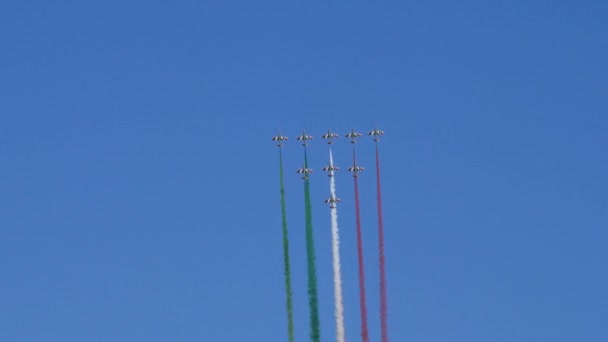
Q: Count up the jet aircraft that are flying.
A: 9